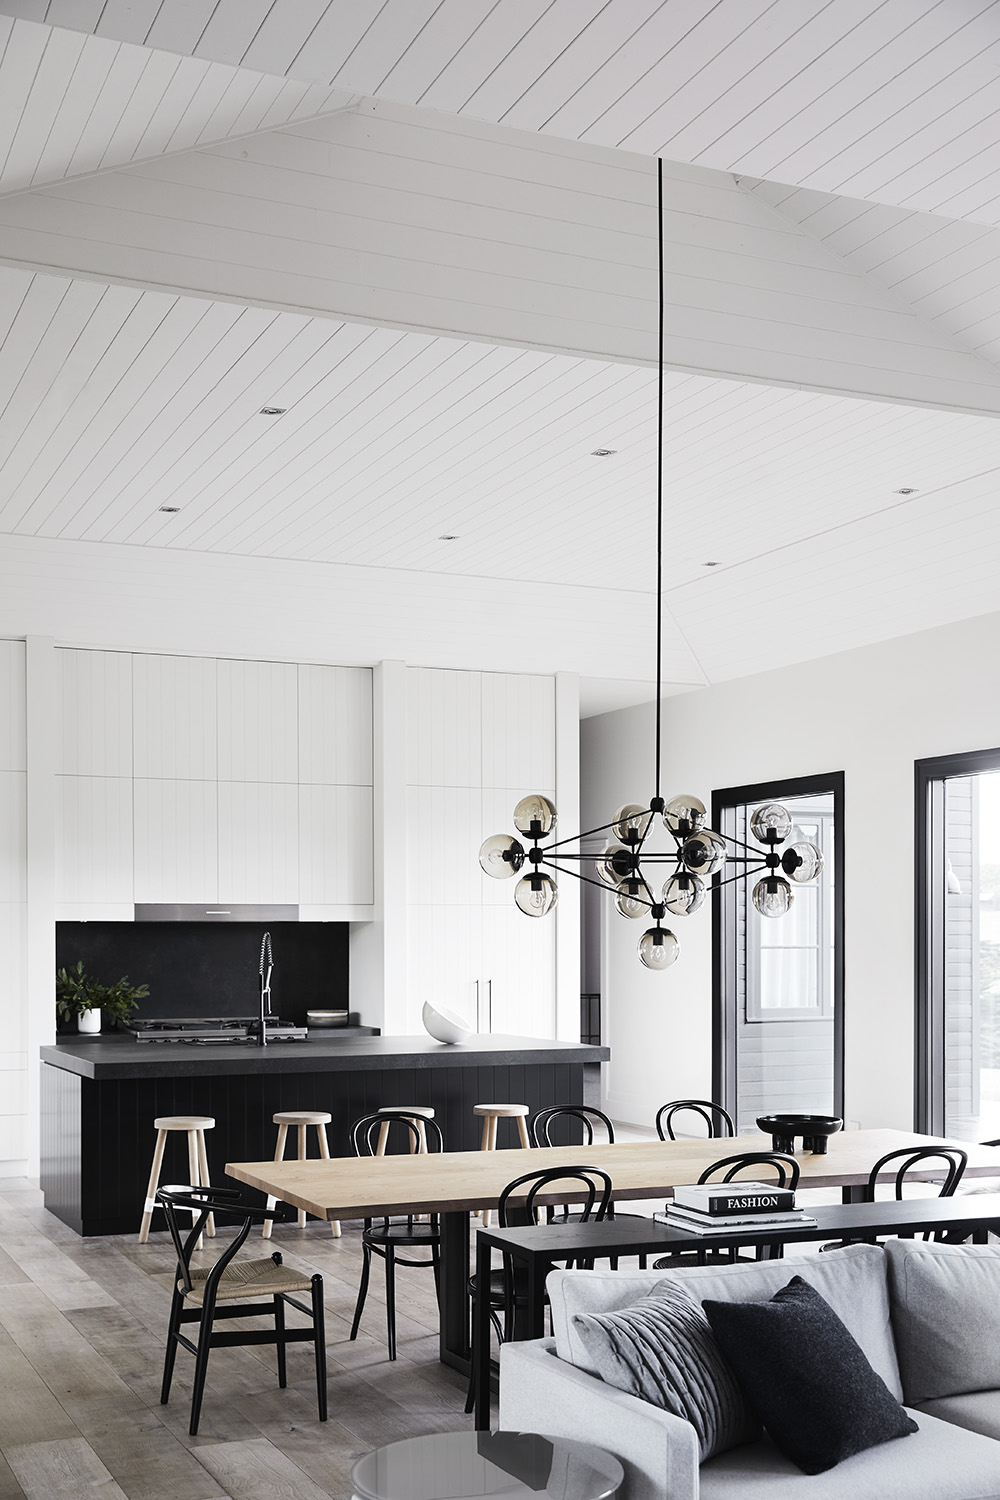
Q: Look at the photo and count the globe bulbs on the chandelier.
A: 13